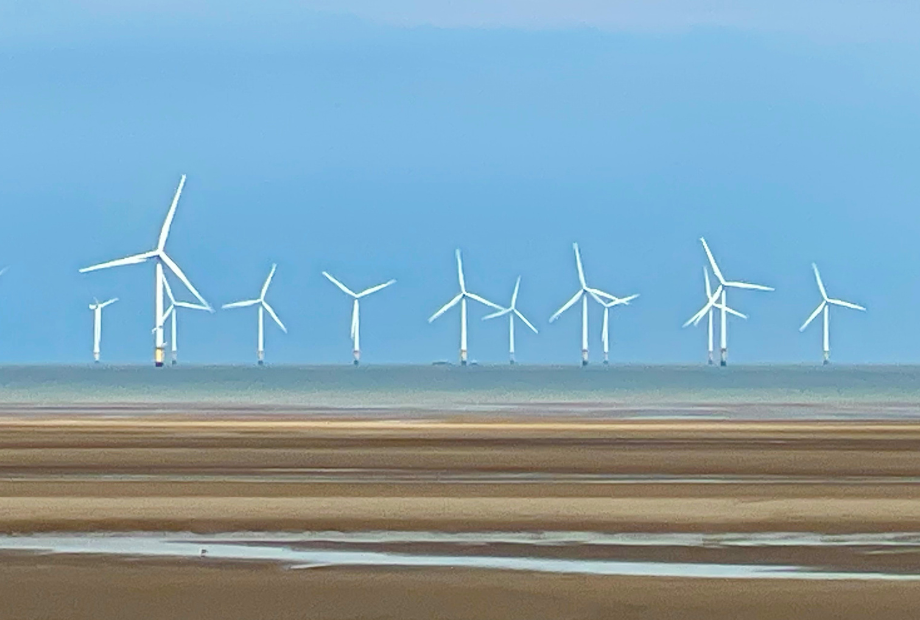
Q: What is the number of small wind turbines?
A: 11